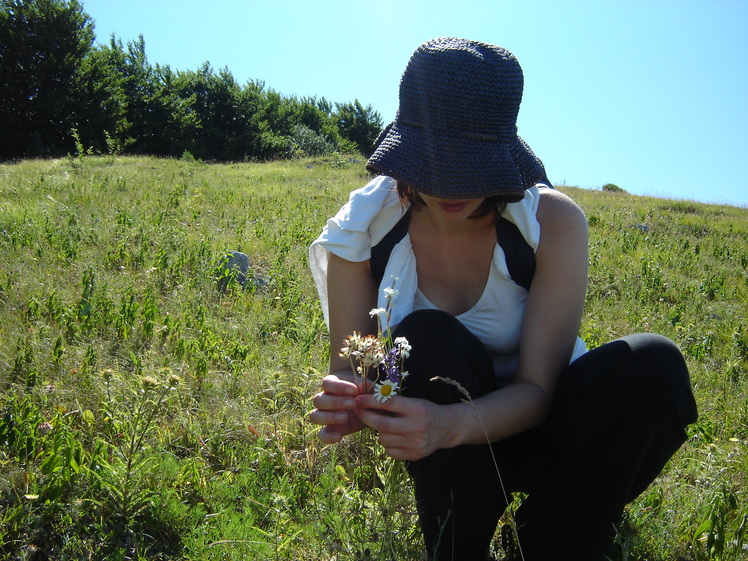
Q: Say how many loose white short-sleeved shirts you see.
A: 1